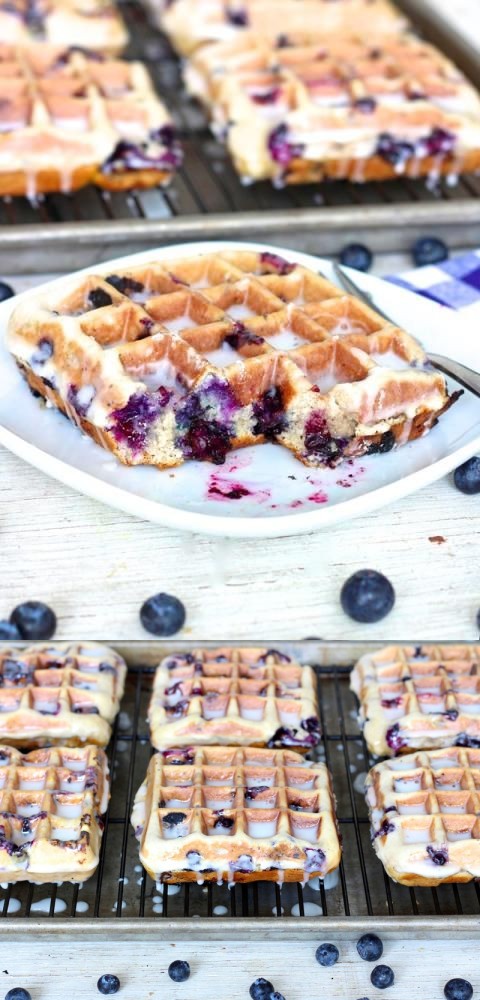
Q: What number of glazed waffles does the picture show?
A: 11